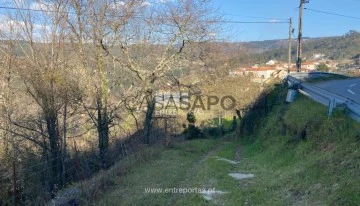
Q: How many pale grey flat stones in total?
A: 3